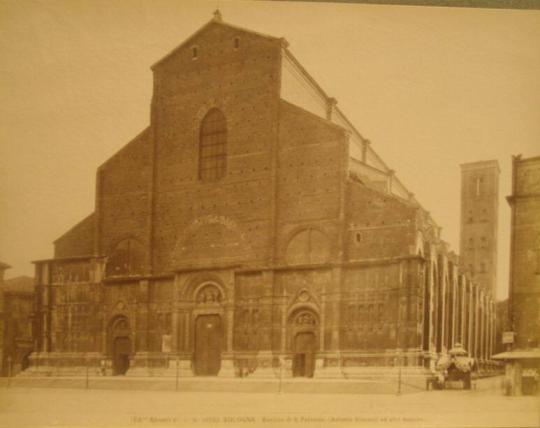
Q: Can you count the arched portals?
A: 3